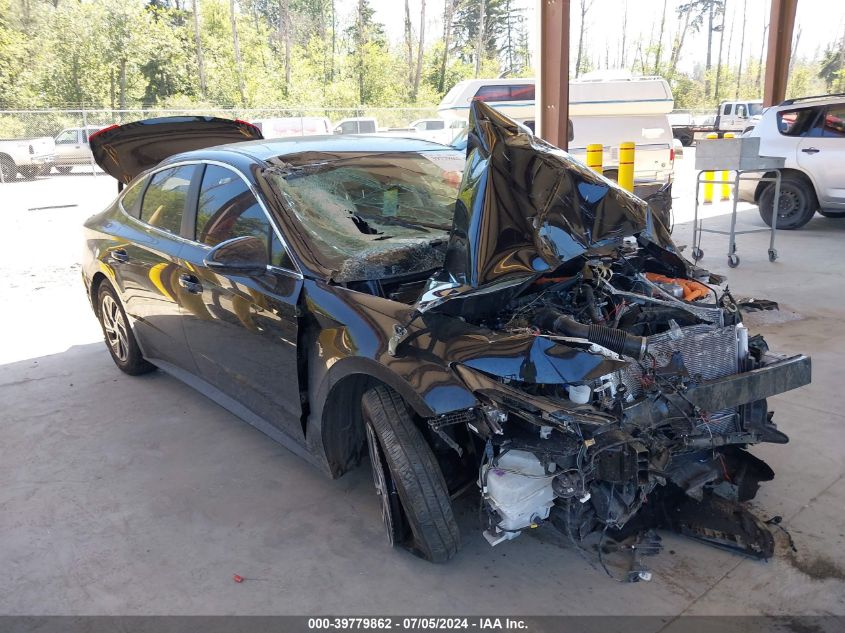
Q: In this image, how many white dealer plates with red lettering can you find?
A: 0